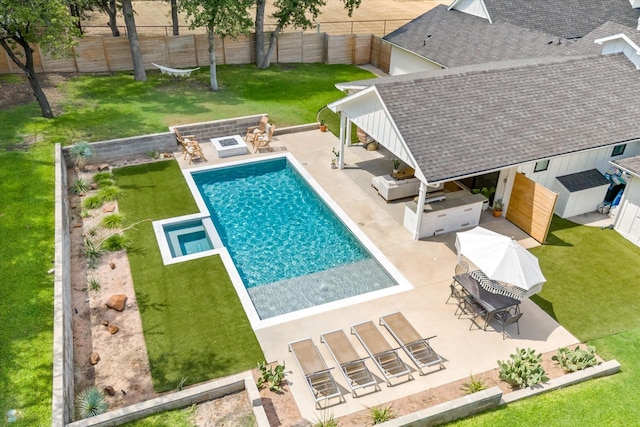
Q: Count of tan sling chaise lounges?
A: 4